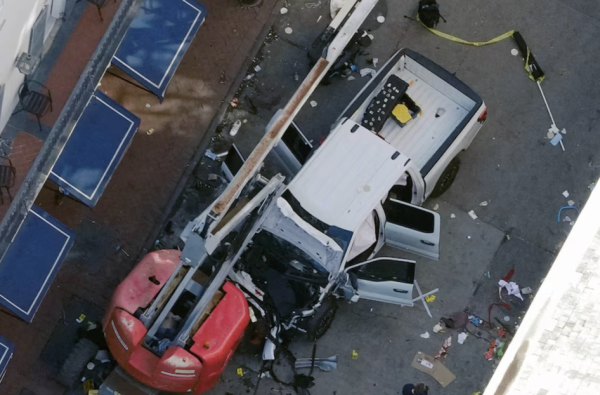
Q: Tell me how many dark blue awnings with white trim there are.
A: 4